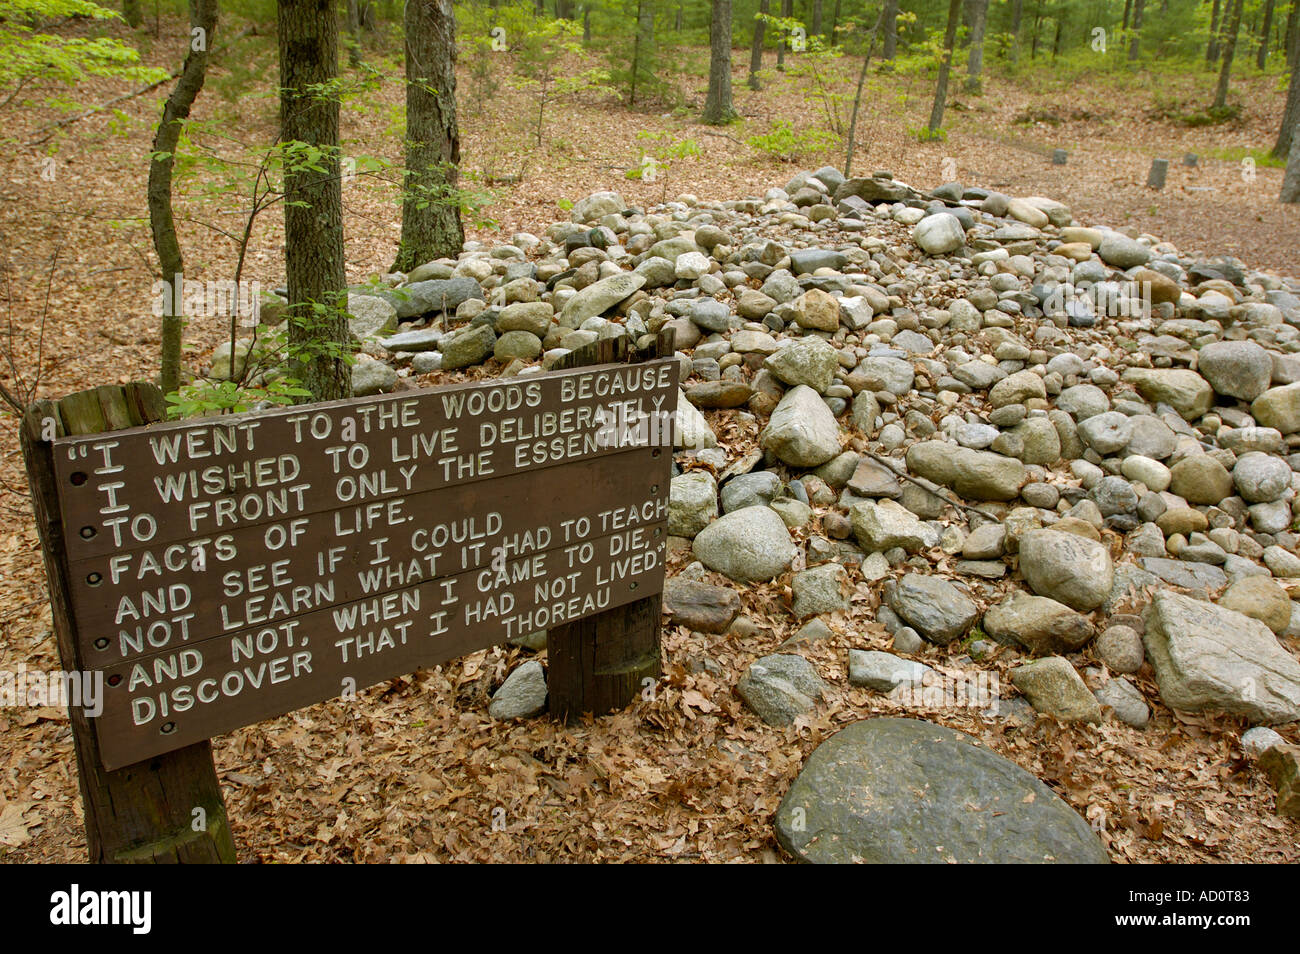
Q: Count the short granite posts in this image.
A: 3